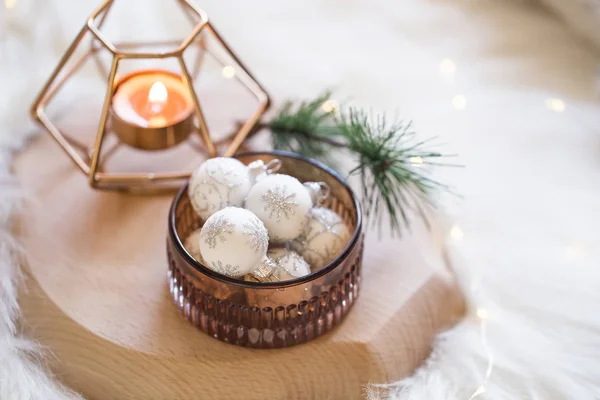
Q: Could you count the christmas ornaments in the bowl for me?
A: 6